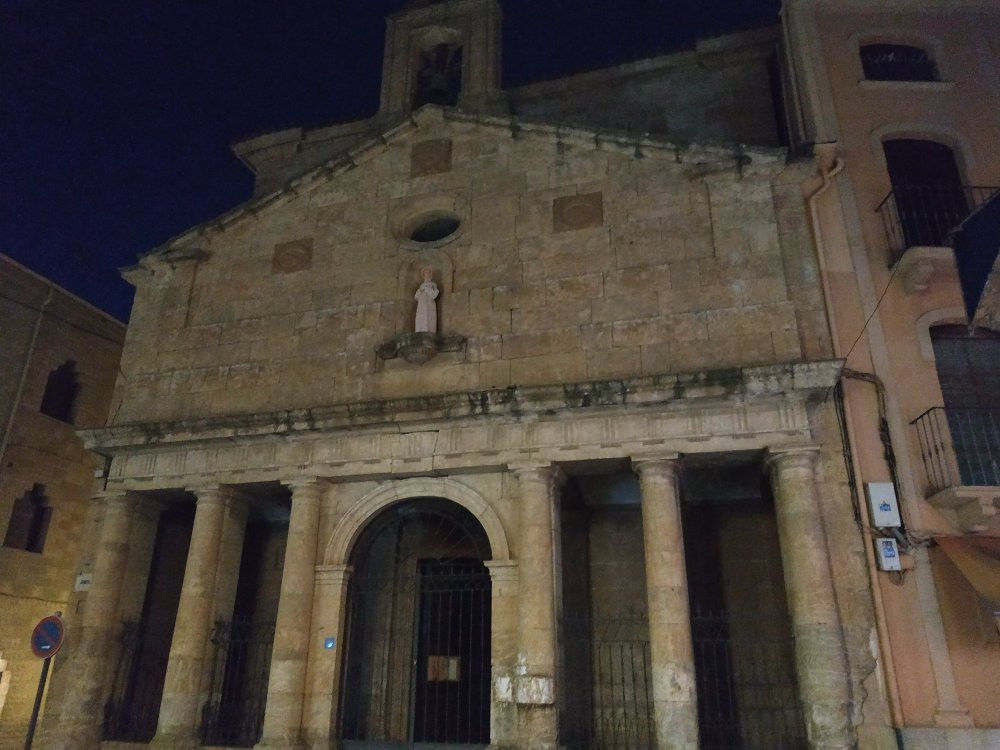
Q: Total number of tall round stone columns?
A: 6